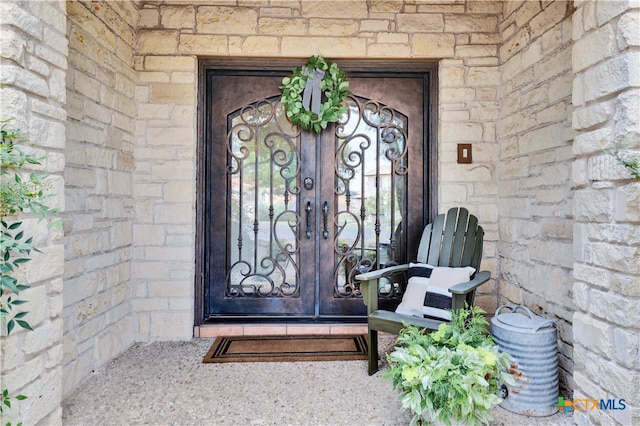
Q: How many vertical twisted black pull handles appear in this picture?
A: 2